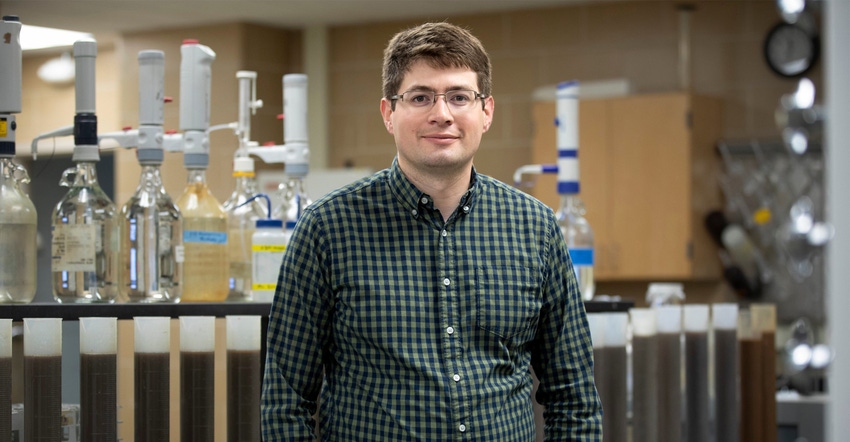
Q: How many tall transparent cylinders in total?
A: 14